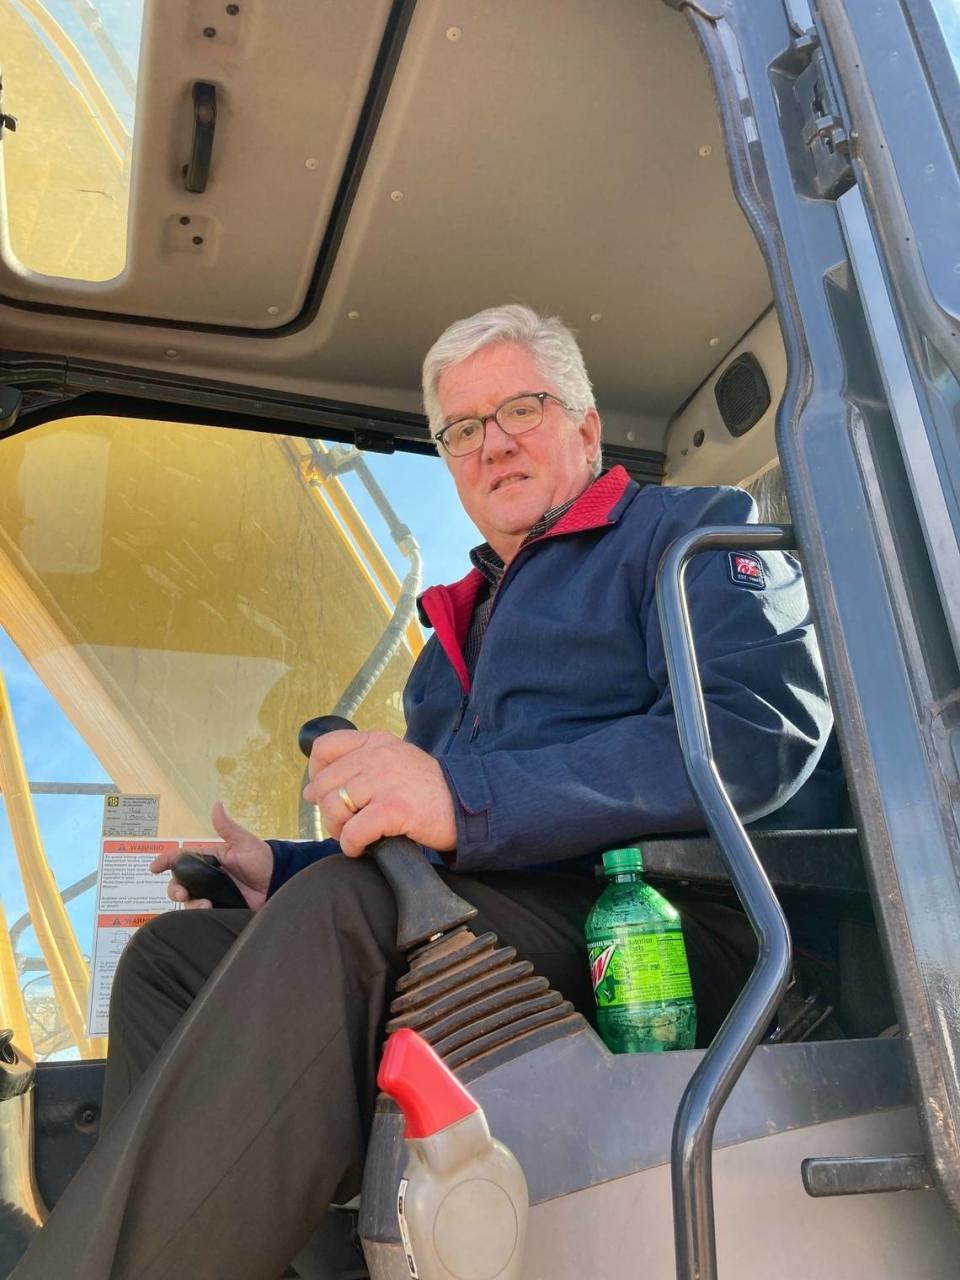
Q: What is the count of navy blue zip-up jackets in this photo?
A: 1